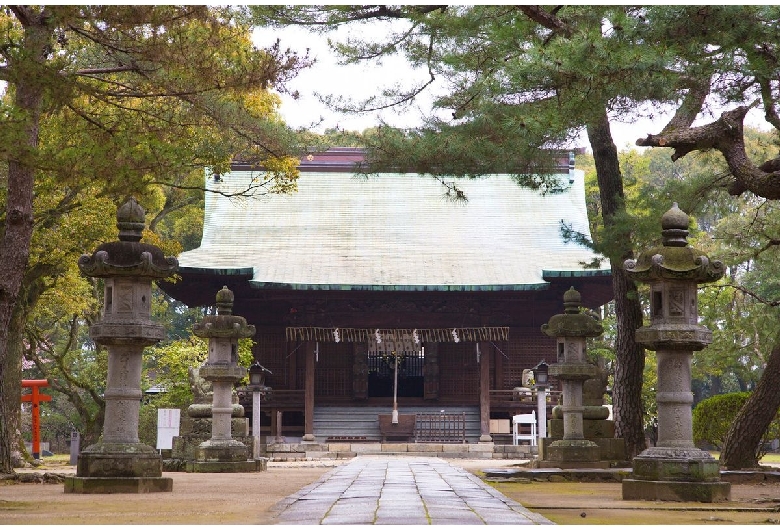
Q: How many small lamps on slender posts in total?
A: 2